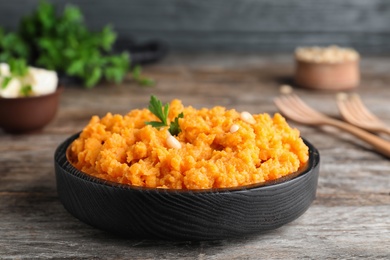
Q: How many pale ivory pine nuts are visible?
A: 3